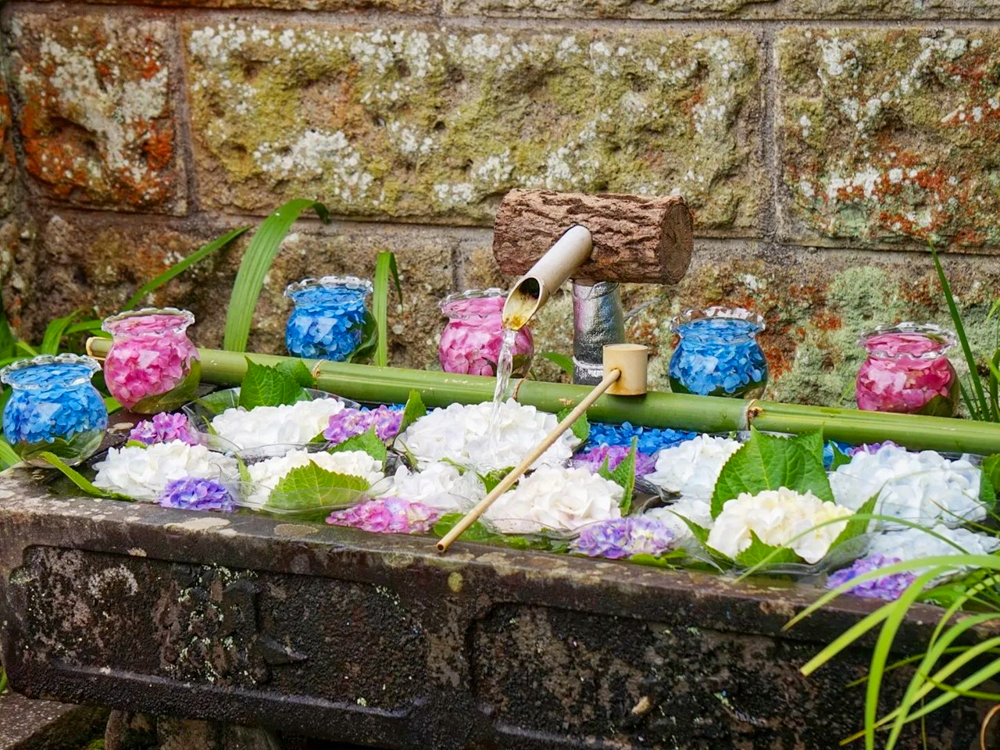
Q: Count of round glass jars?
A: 6